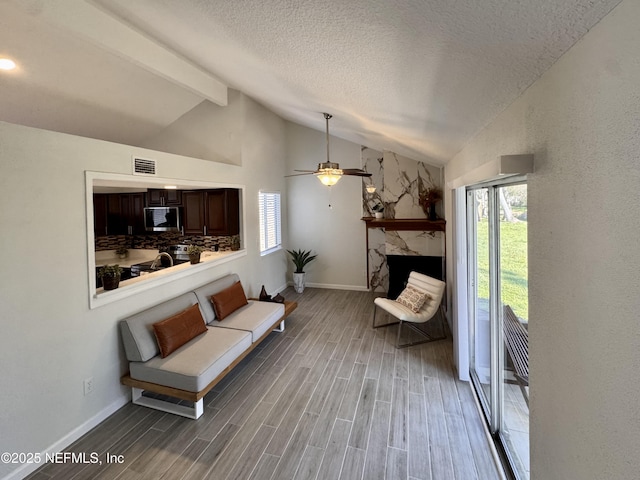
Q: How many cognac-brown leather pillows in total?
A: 2